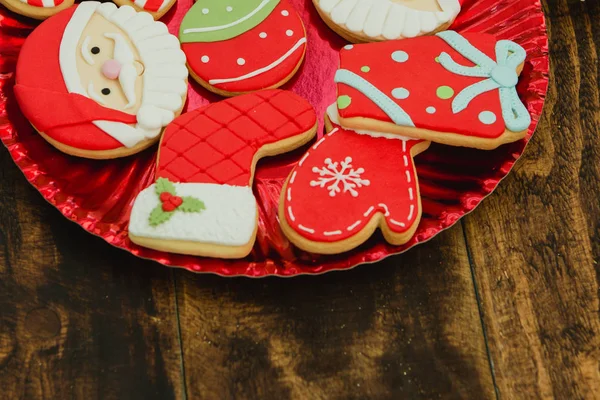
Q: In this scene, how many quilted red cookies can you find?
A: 1